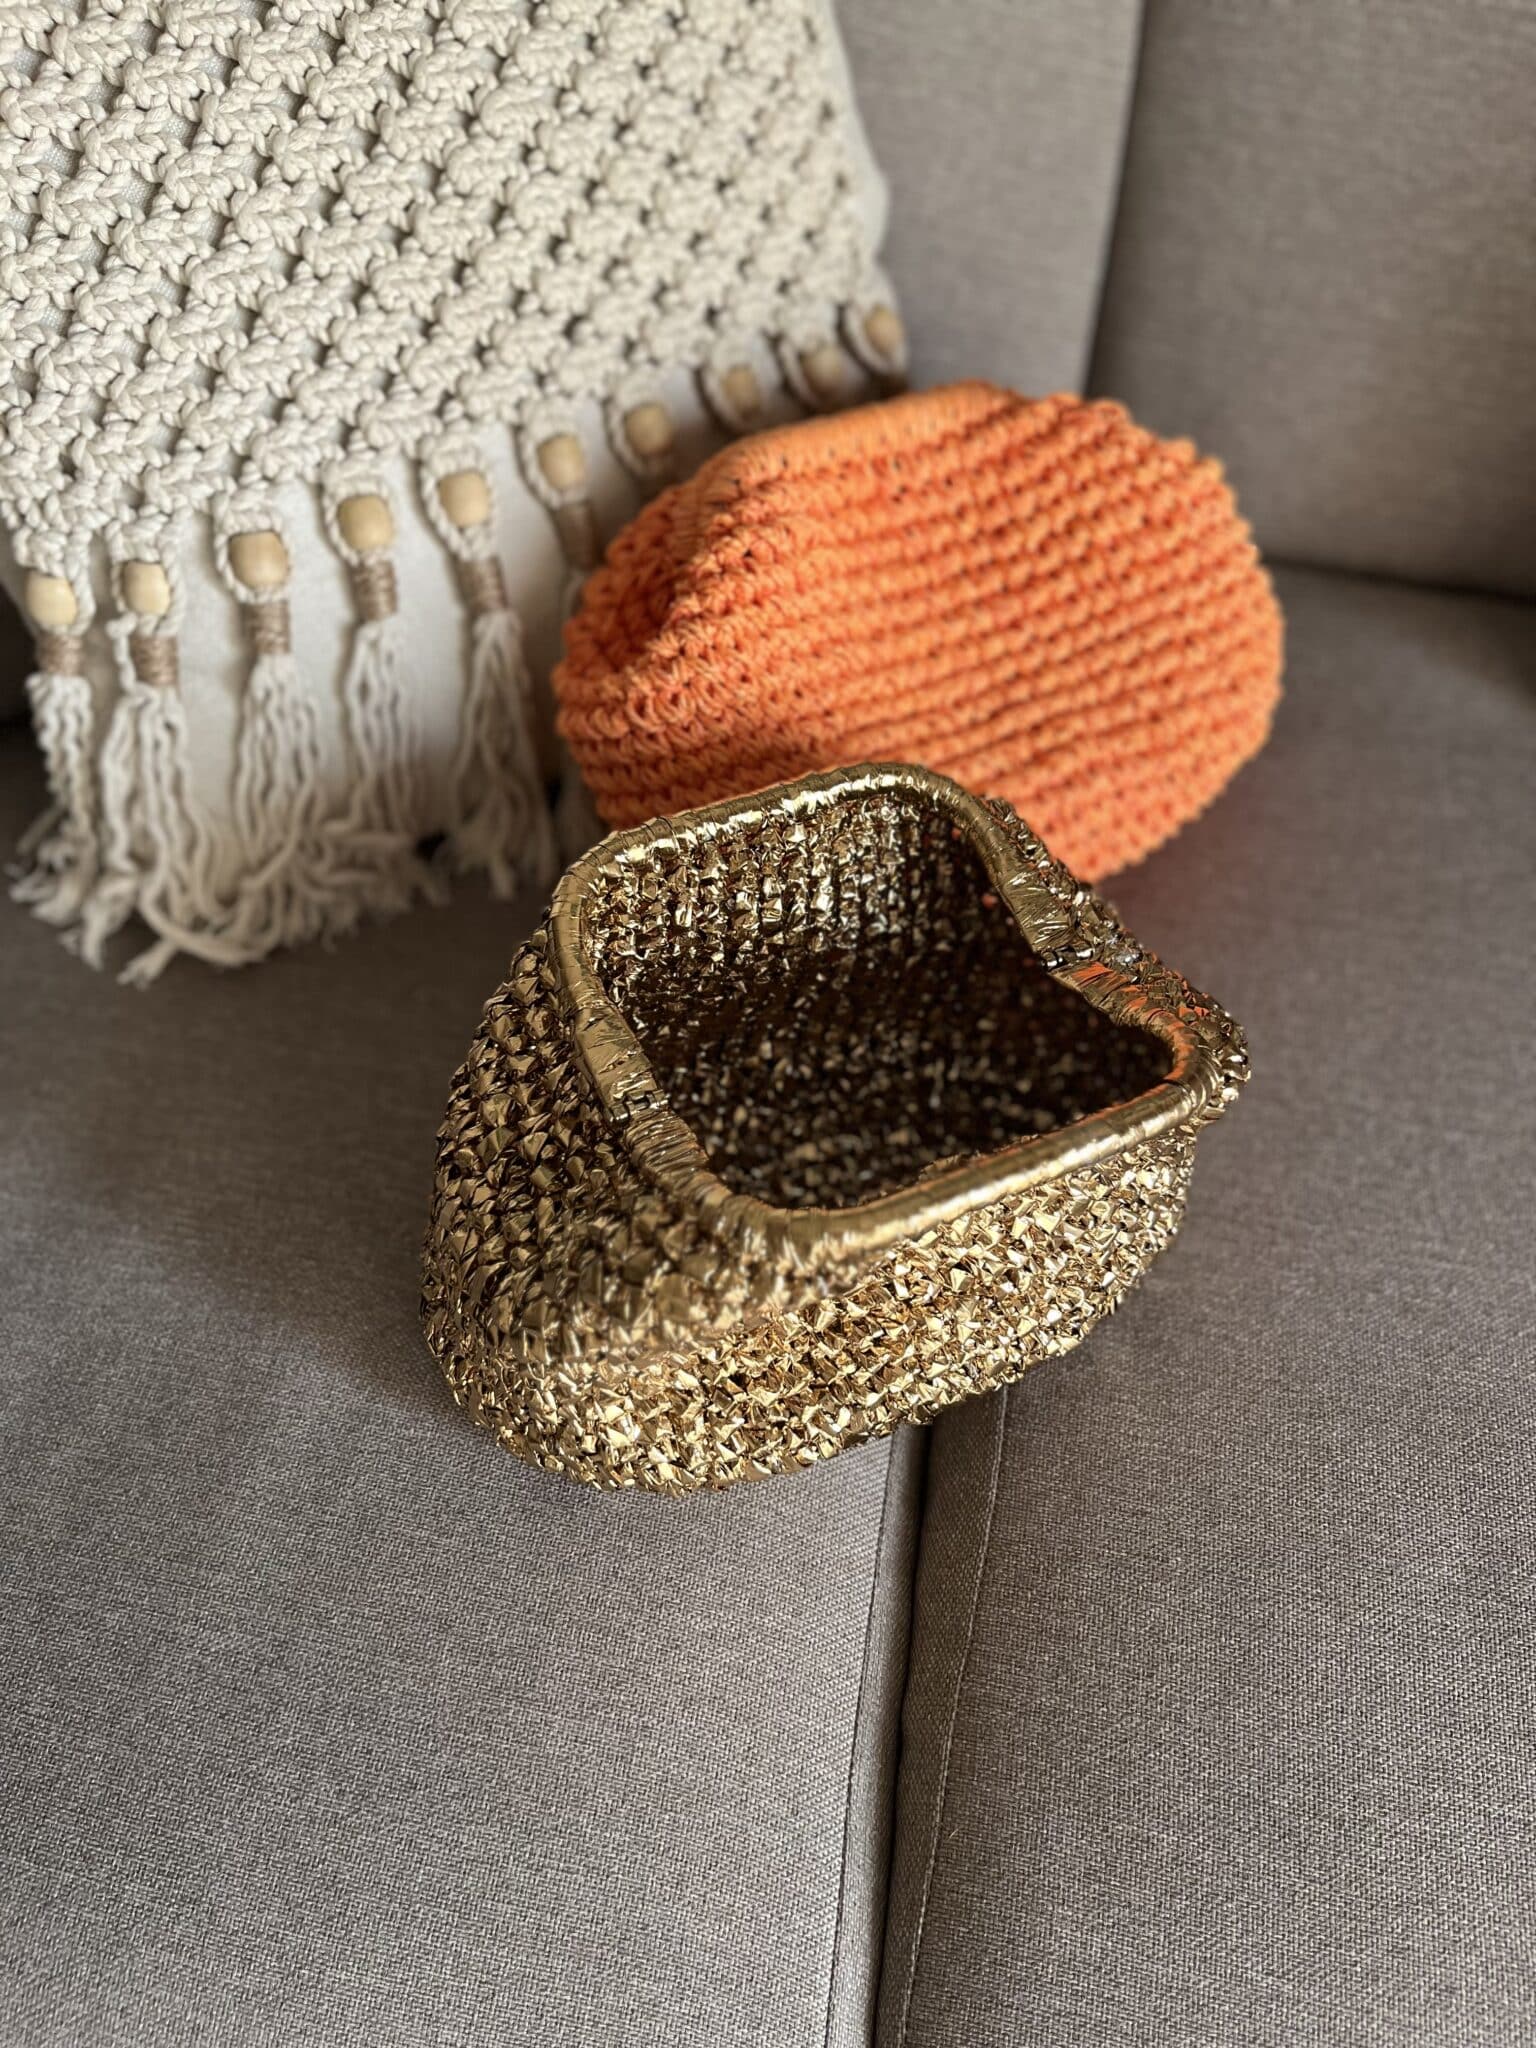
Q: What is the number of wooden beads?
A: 10